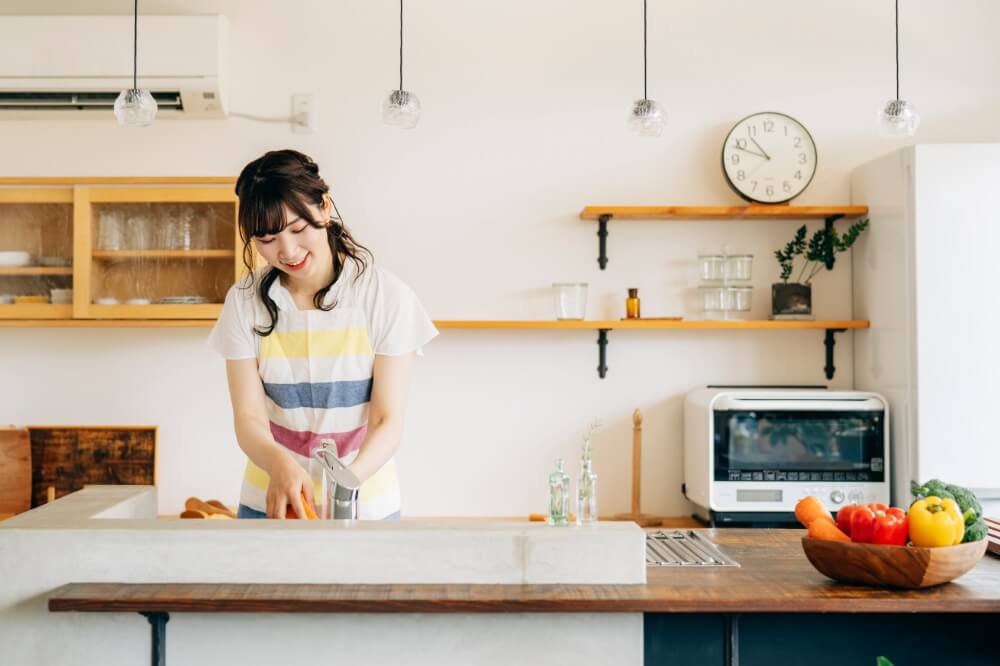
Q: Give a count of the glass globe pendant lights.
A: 4